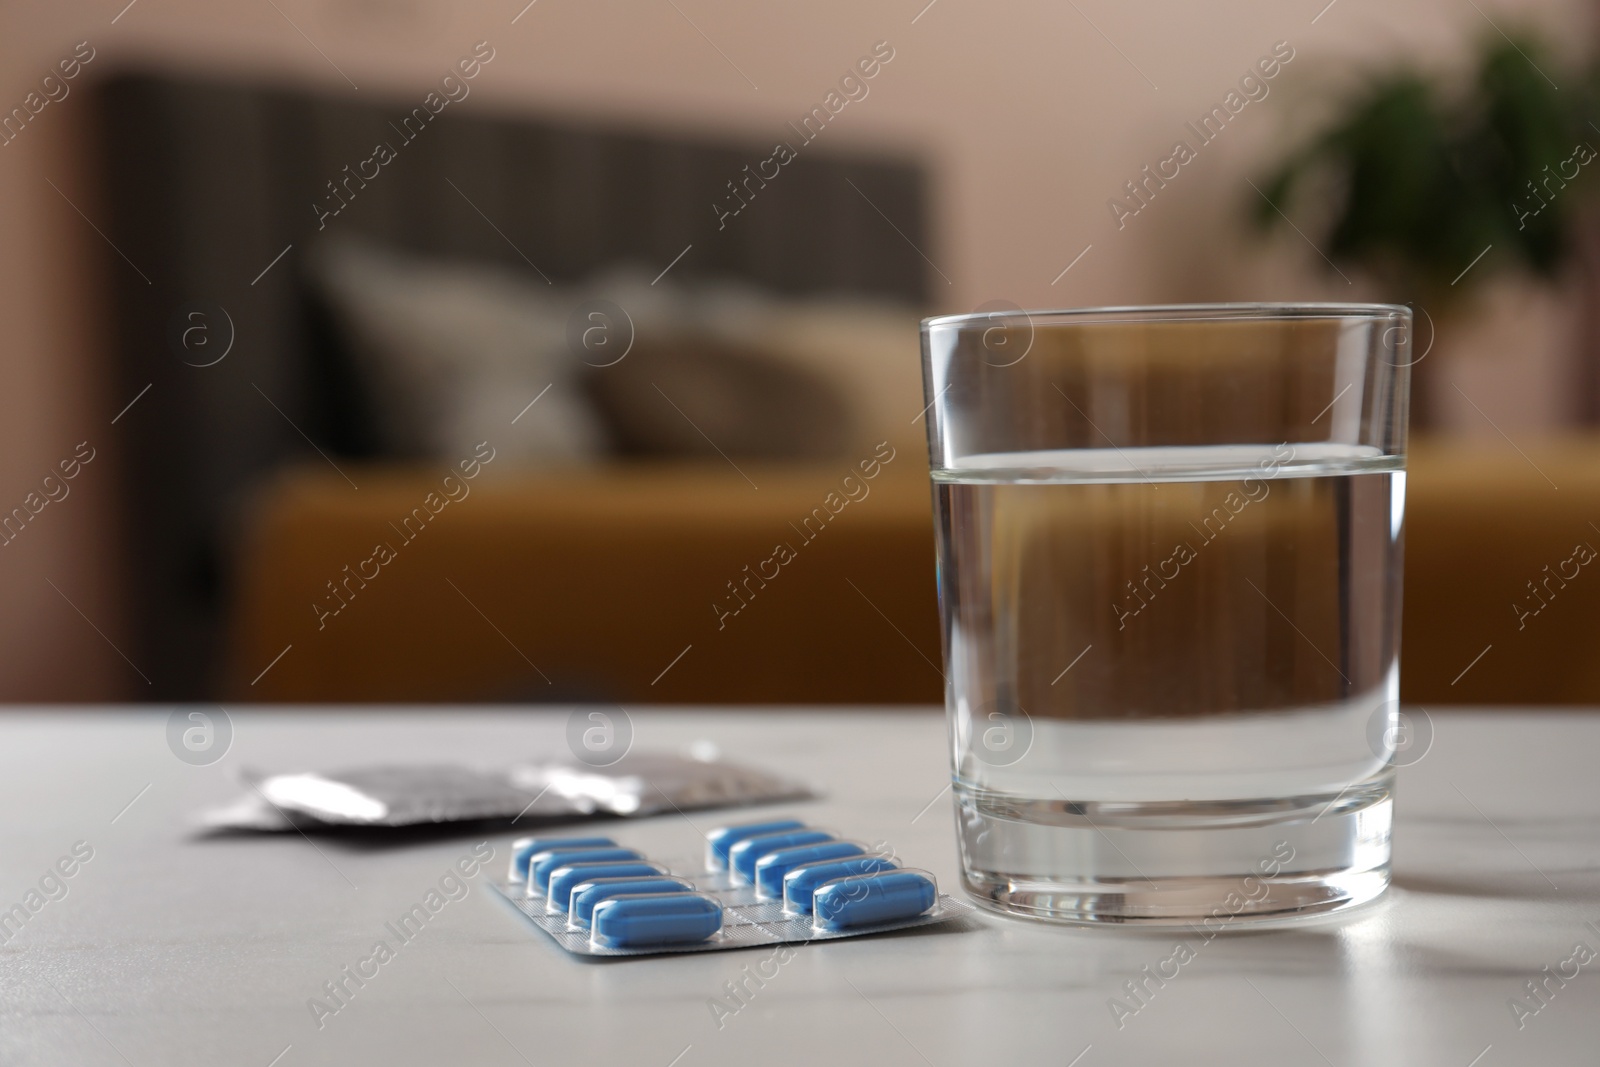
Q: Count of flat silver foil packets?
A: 2